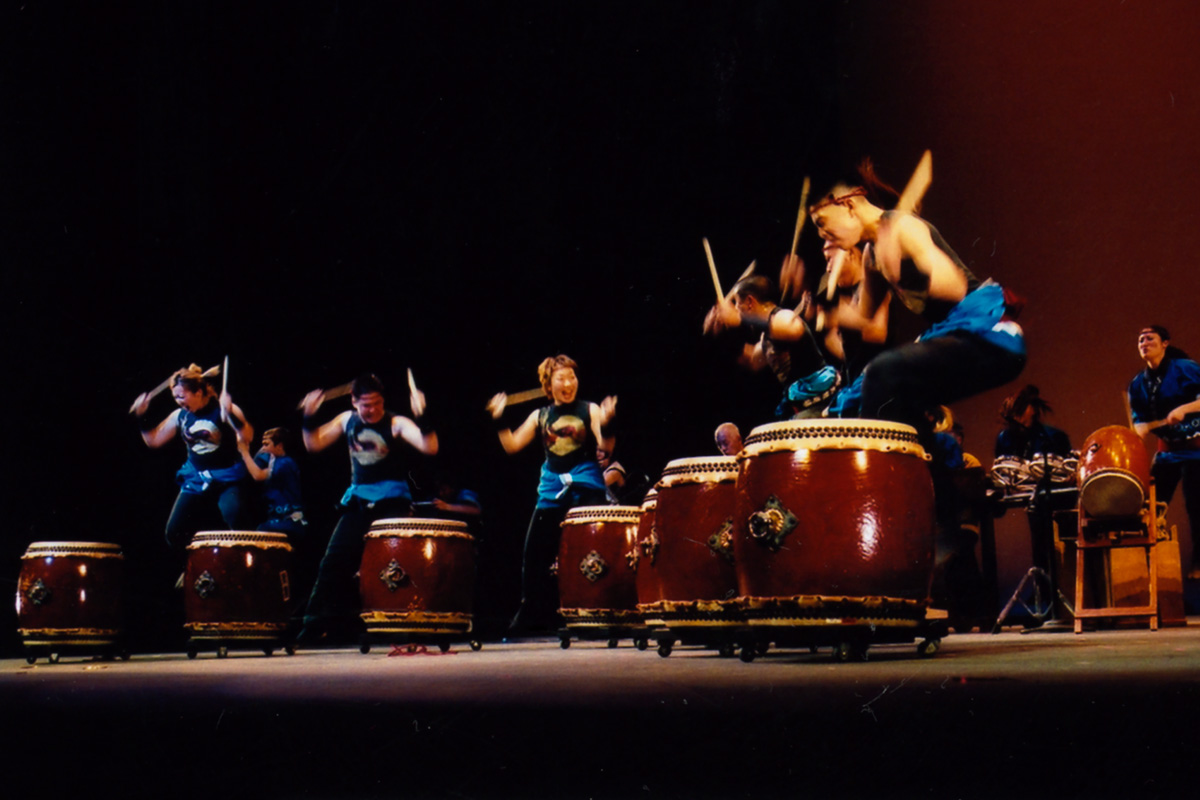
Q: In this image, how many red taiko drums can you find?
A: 8